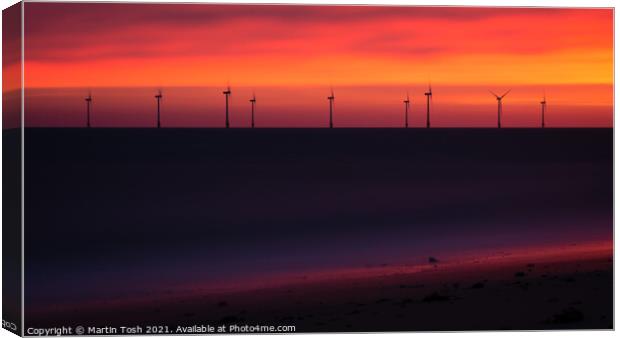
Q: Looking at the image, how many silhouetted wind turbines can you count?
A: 9